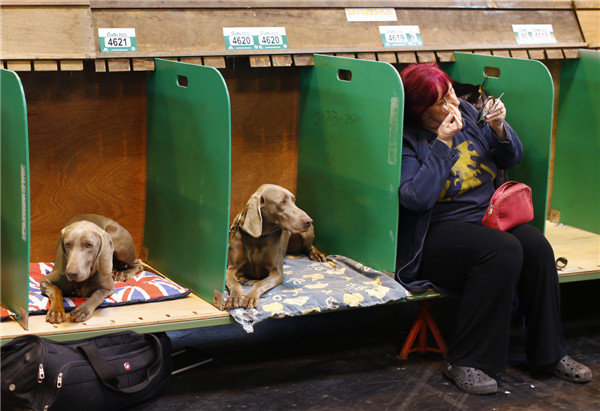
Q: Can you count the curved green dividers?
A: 5